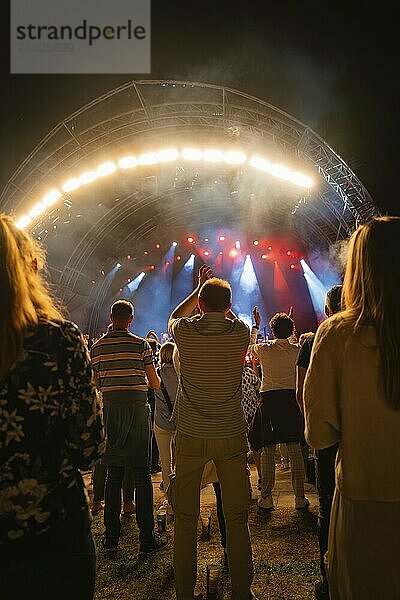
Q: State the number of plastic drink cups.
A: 3